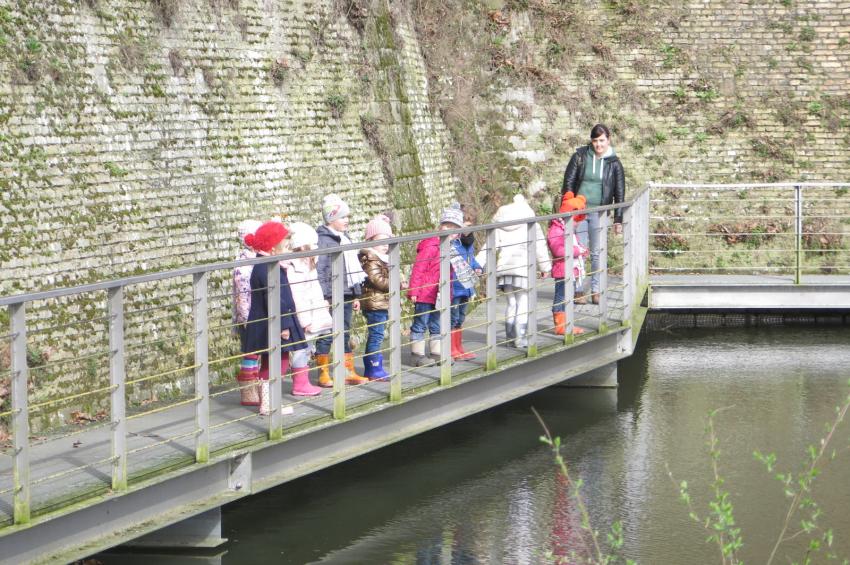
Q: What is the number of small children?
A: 9